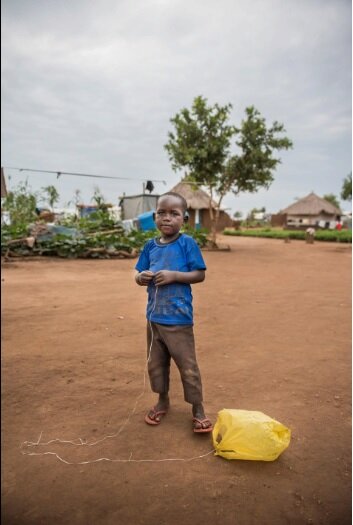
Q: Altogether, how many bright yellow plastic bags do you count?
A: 1